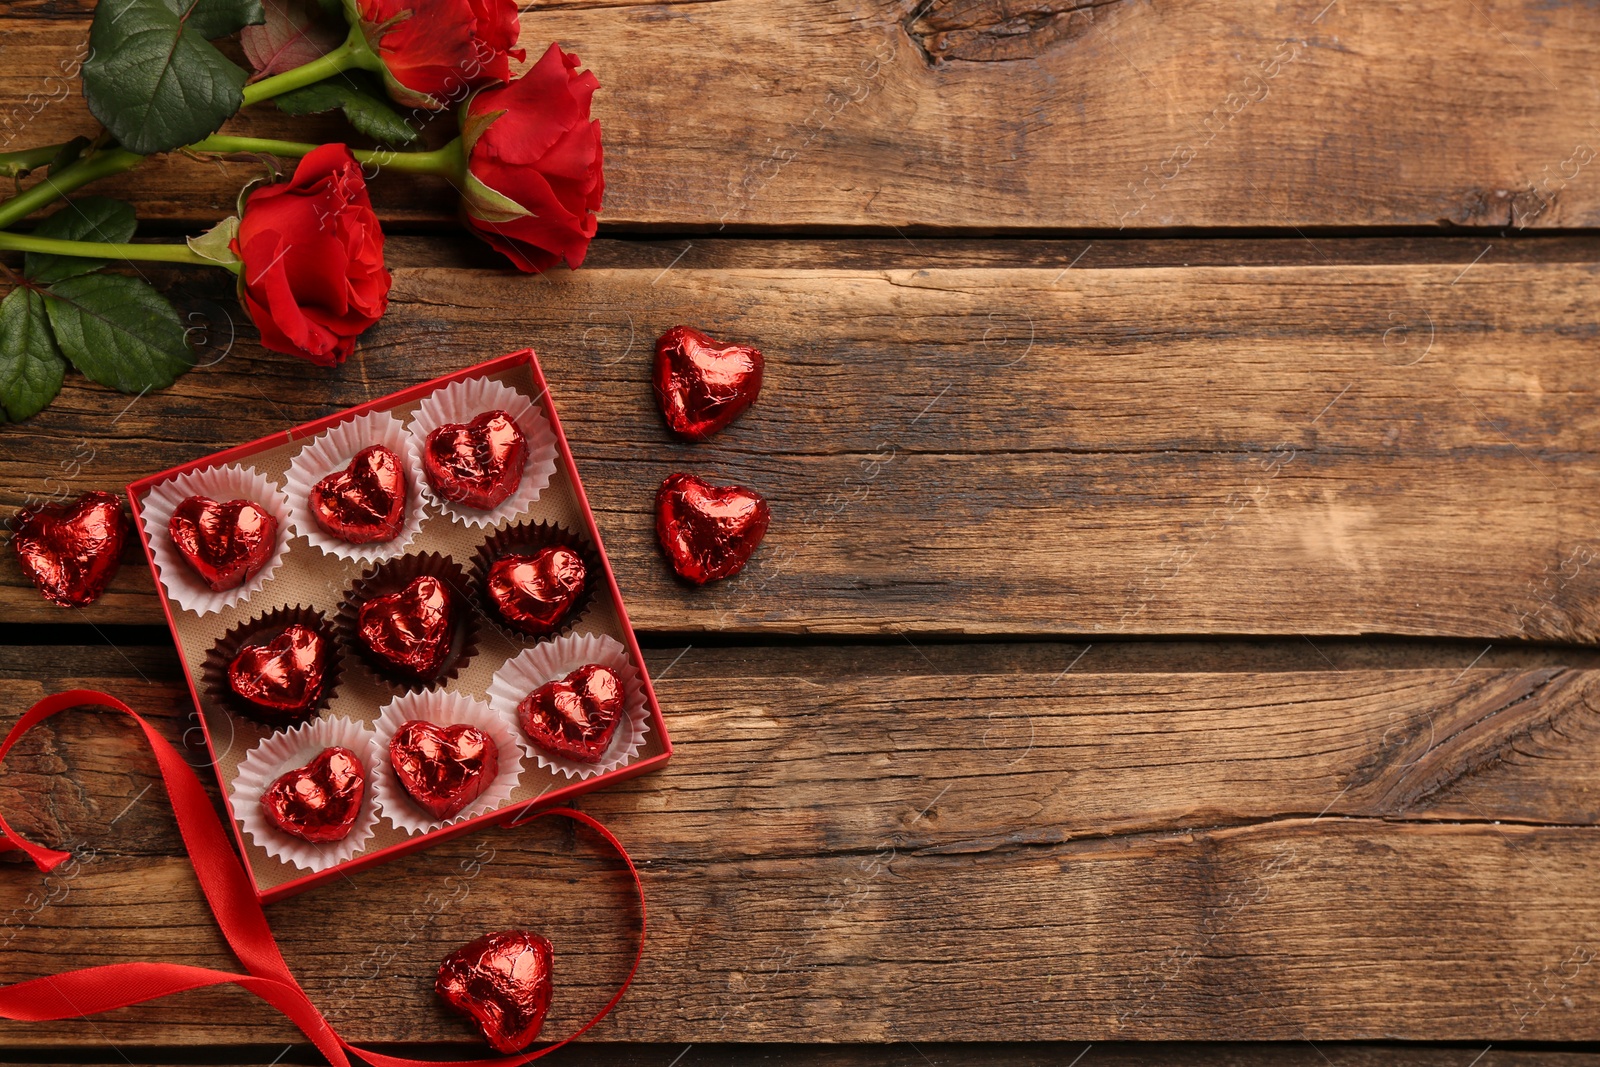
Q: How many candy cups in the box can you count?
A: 9